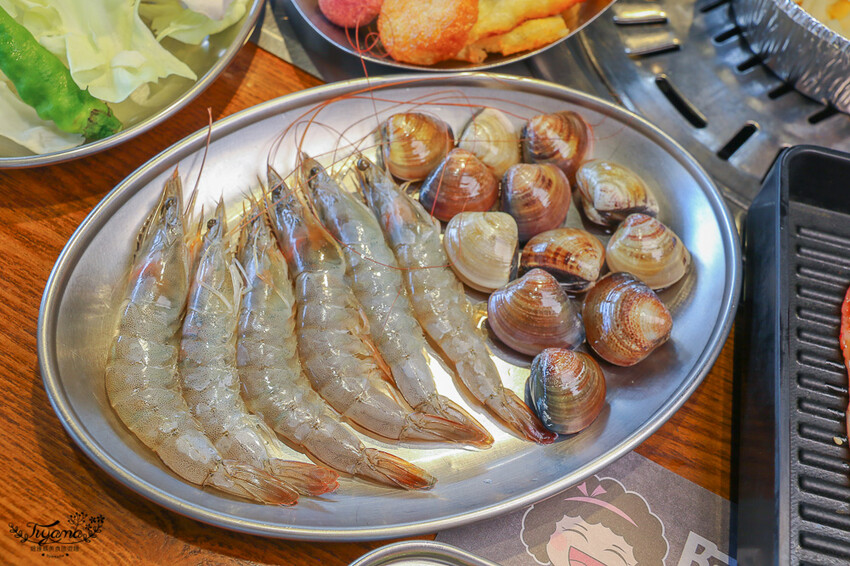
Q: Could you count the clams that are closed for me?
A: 12